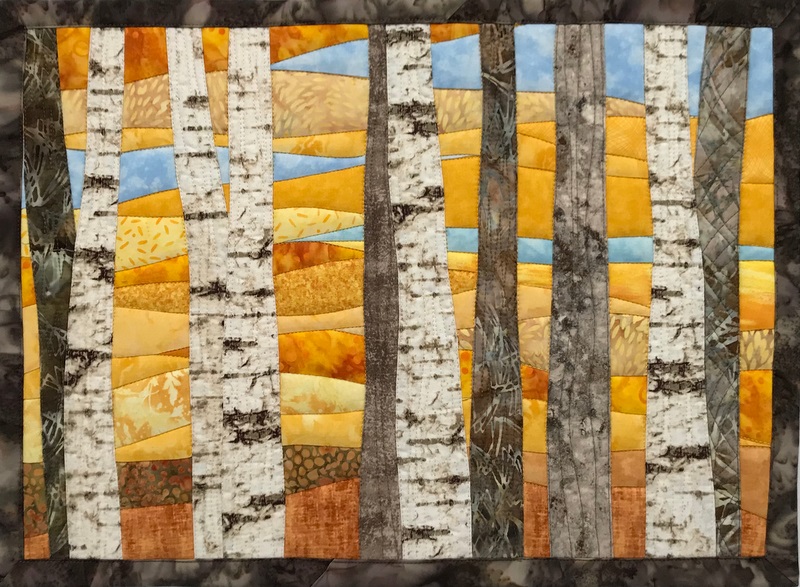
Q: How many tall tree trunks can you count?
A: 10